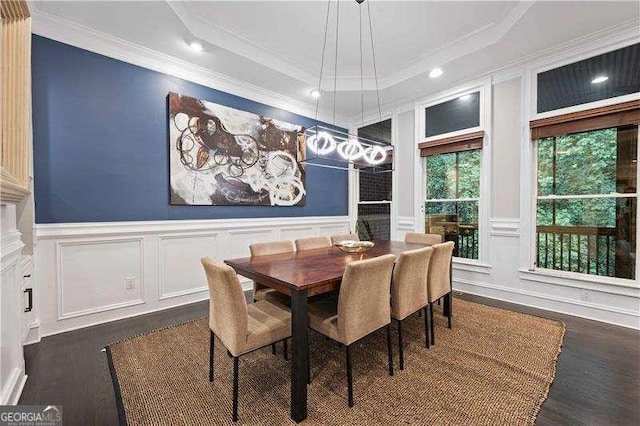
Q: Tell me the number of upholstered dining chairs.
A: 8